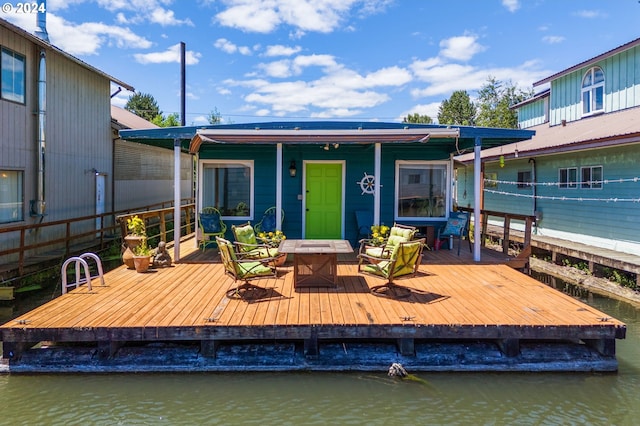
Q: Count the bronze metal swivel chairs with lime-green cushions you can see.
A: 4